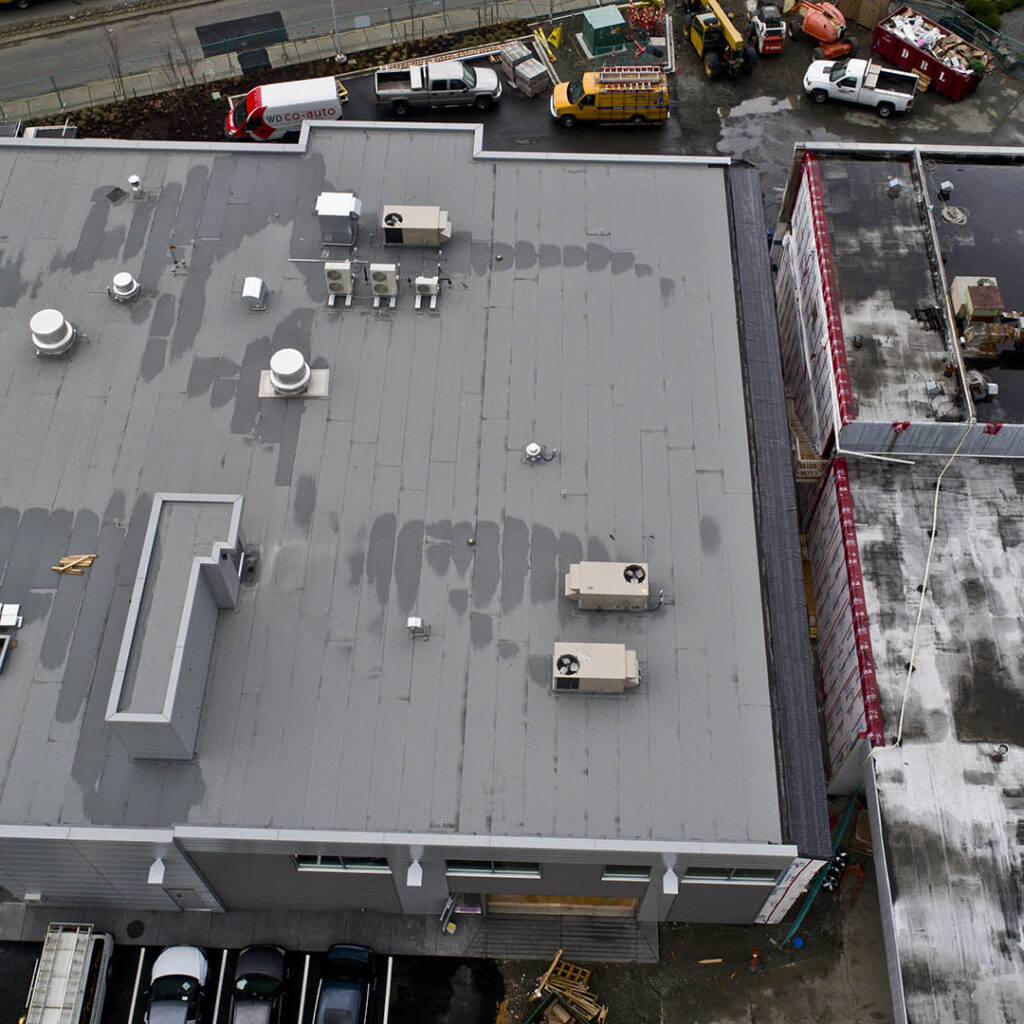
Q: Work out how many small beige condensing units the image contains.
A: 3